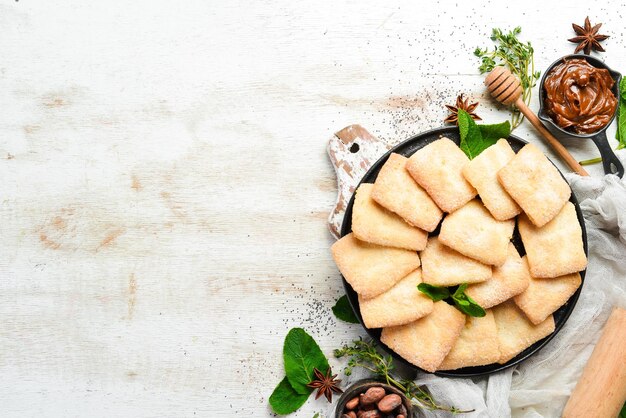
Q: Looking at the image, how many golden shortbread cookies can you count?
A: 15